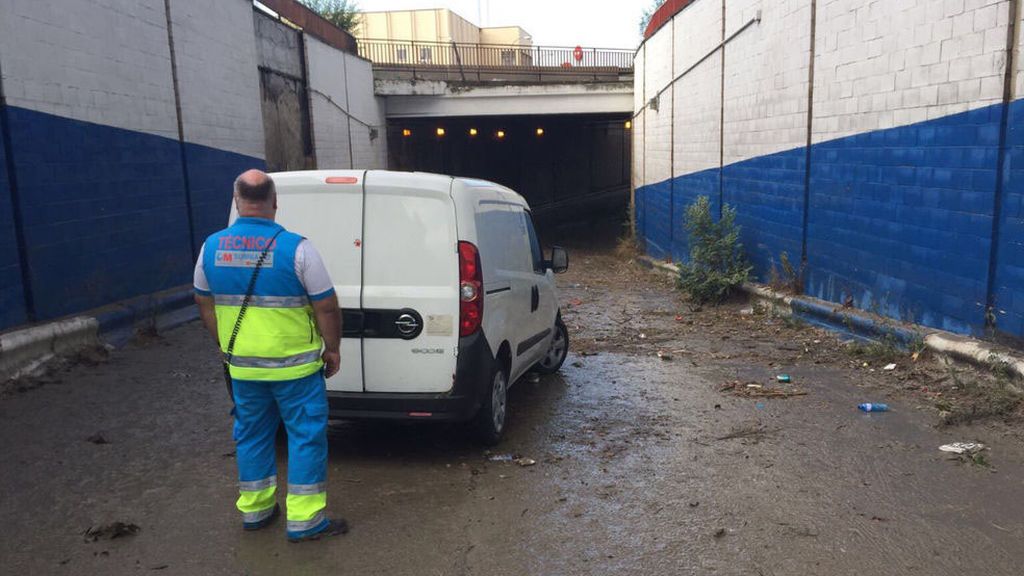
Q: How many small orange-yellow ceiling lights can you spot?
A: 6